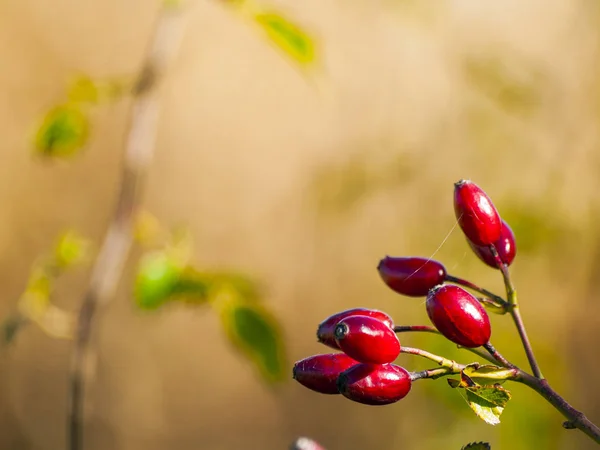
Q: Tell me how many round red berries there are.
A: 8